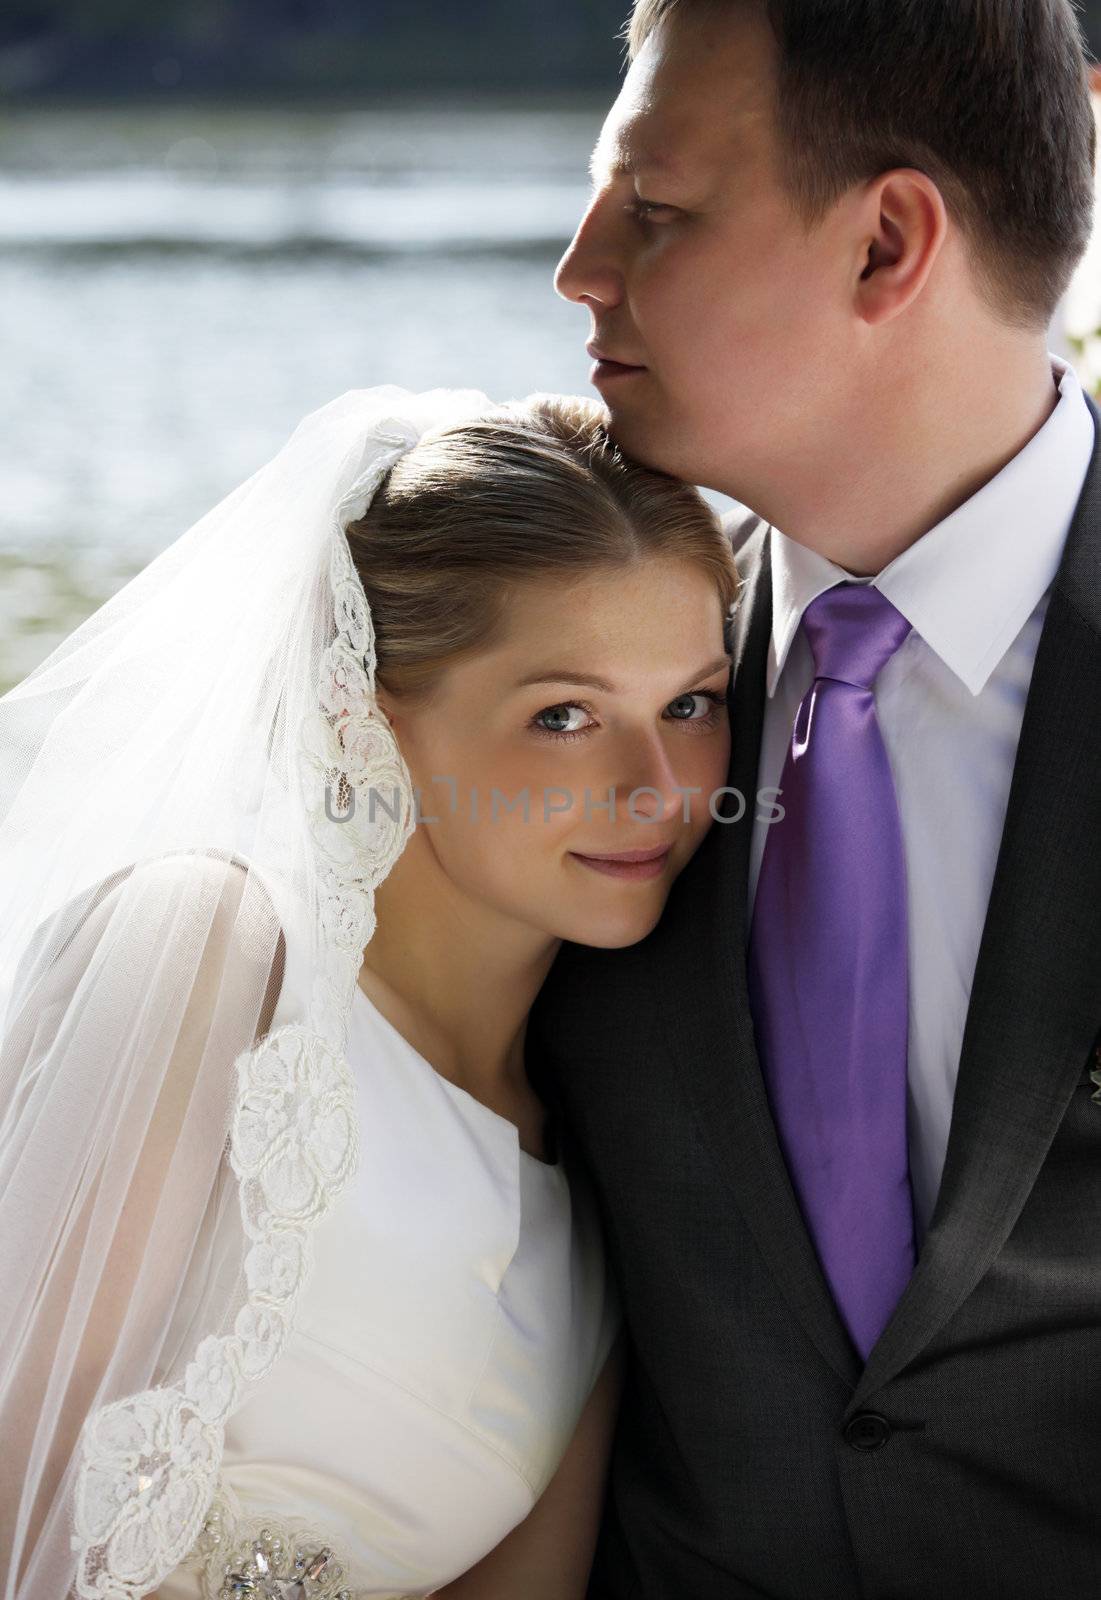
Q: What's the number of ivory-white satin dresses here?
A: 1